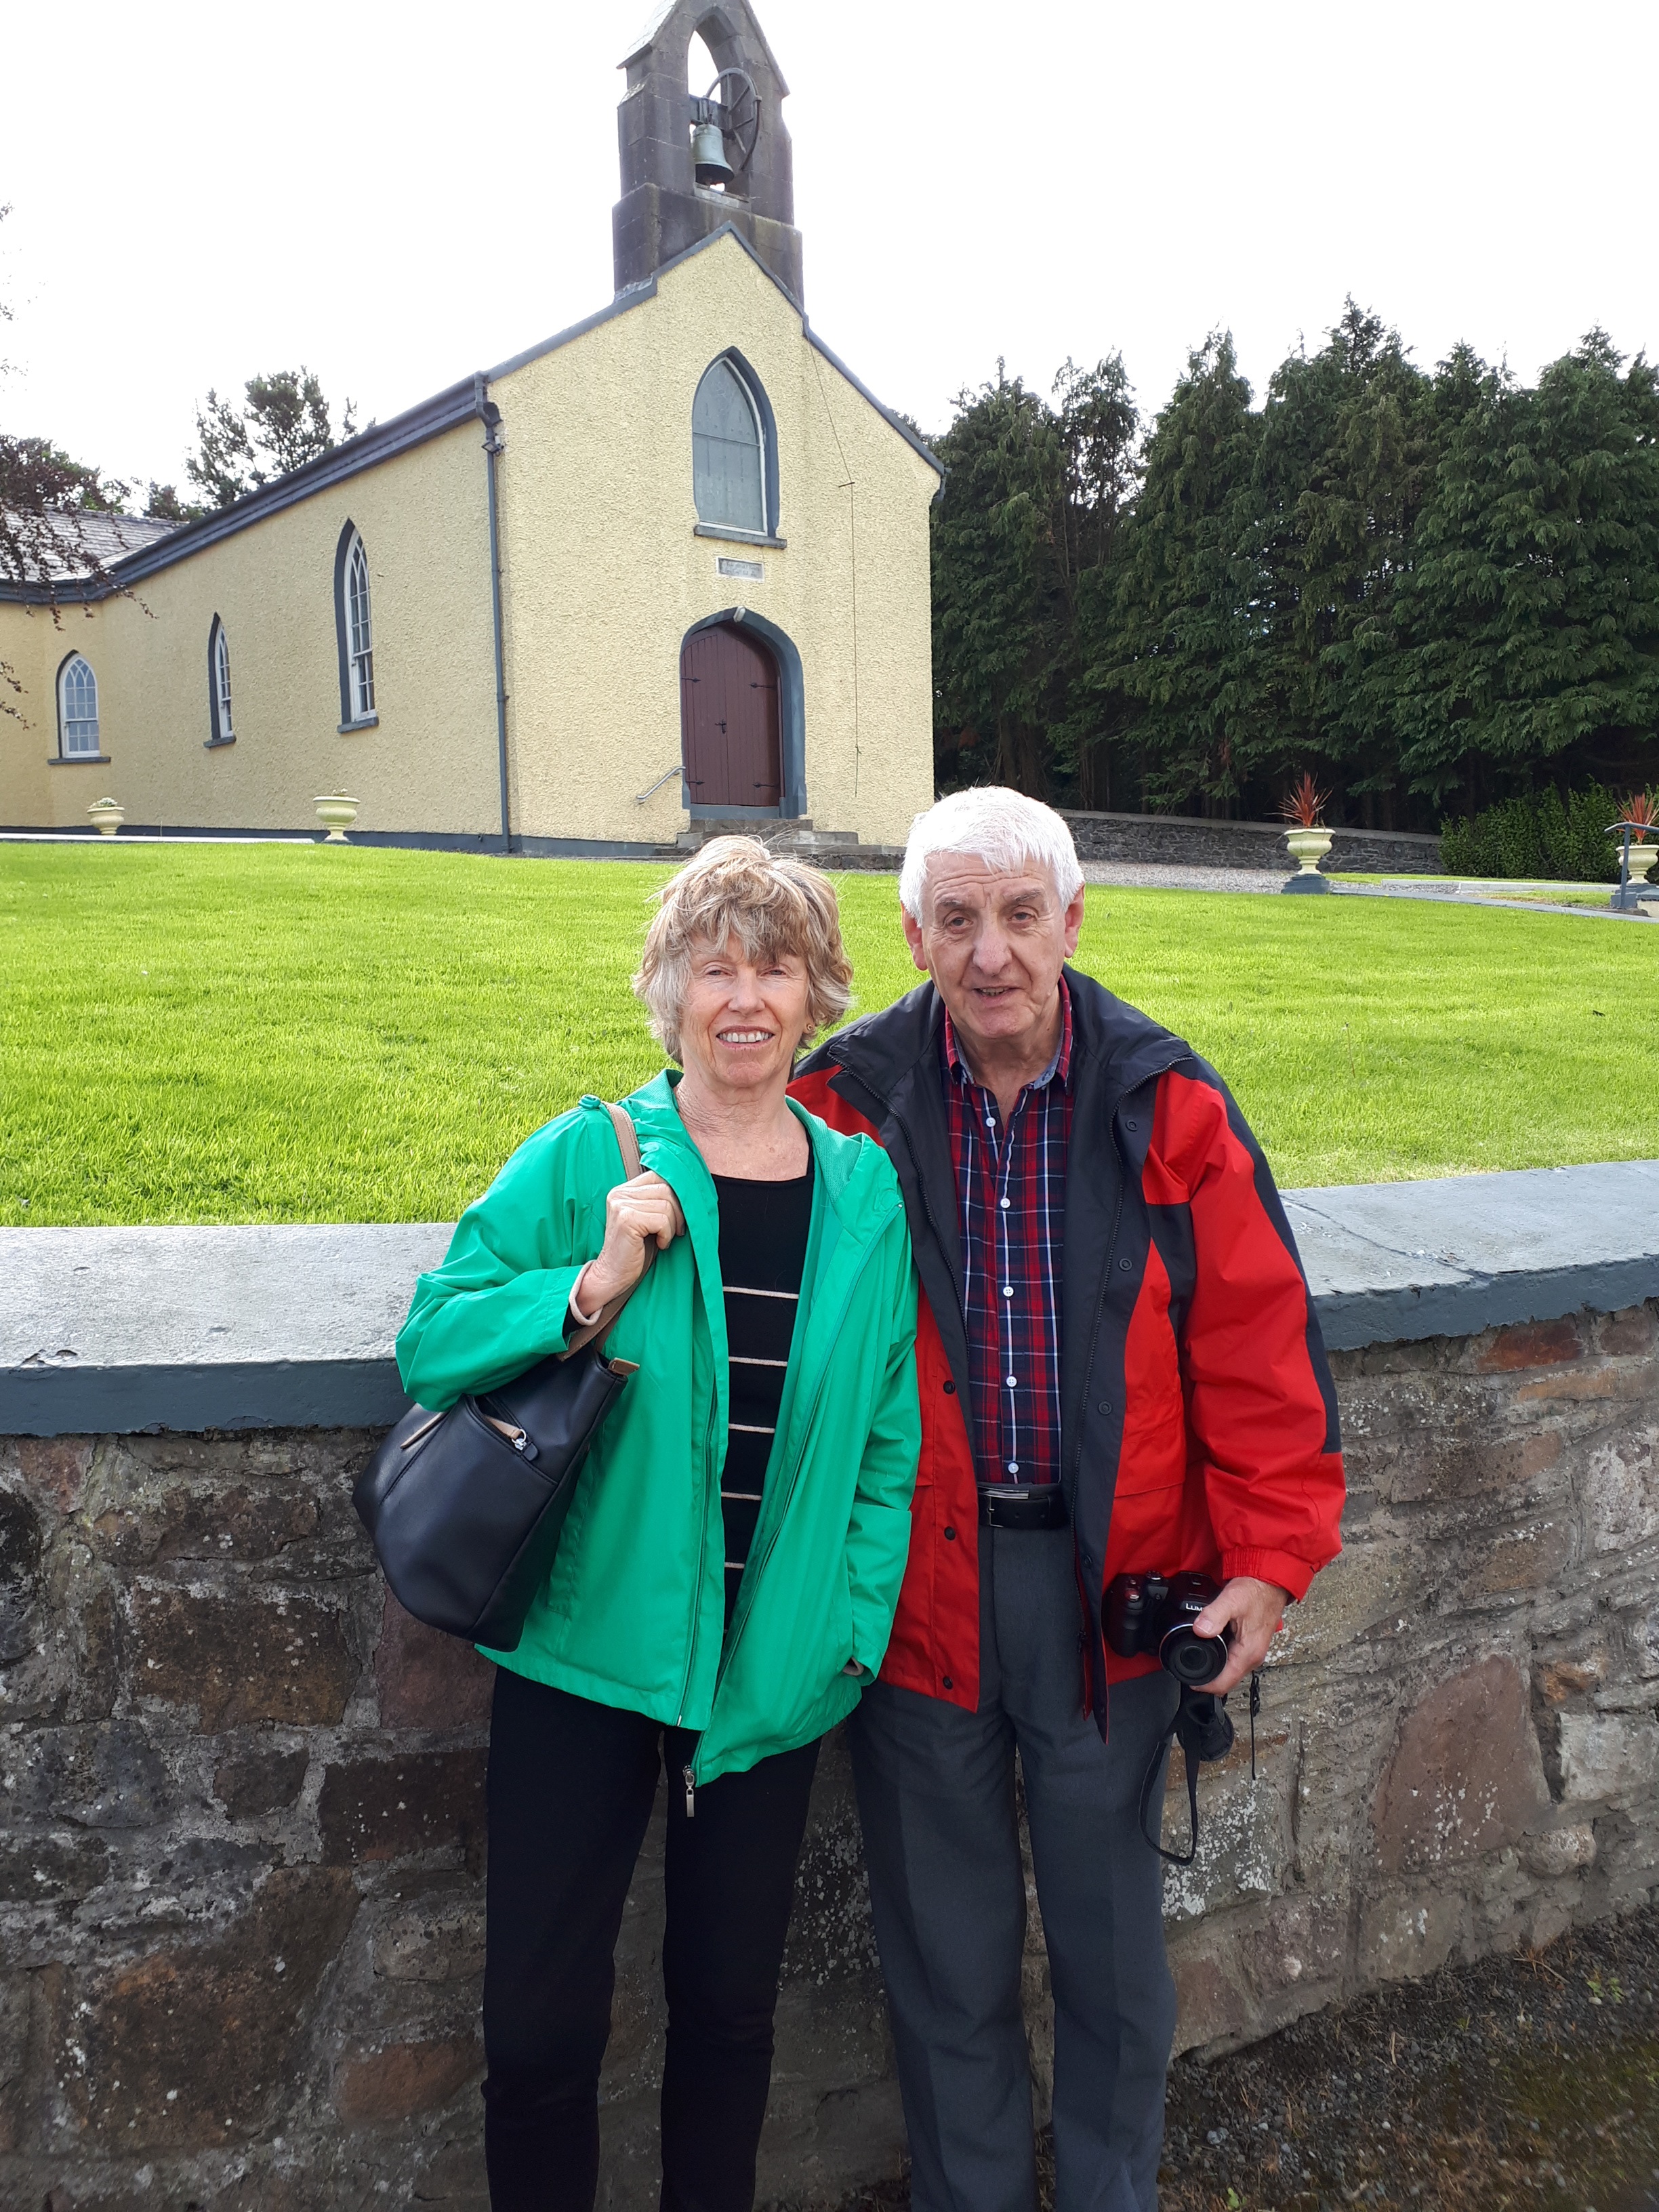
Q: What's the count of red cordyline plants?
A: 2